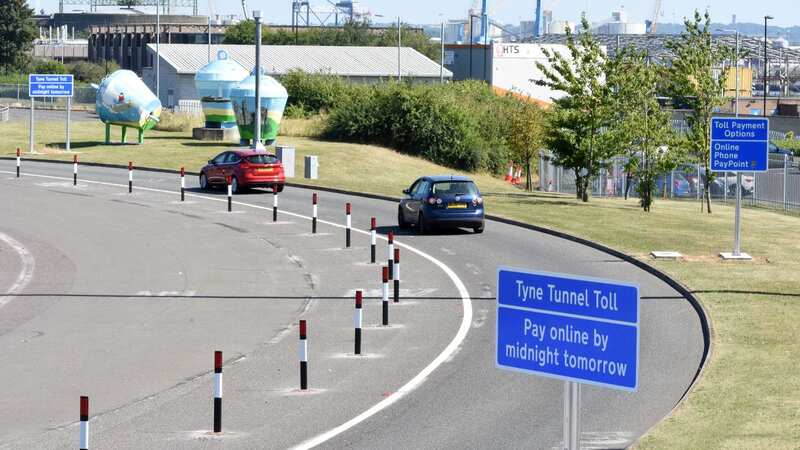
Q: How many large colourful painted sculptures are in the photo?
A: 3